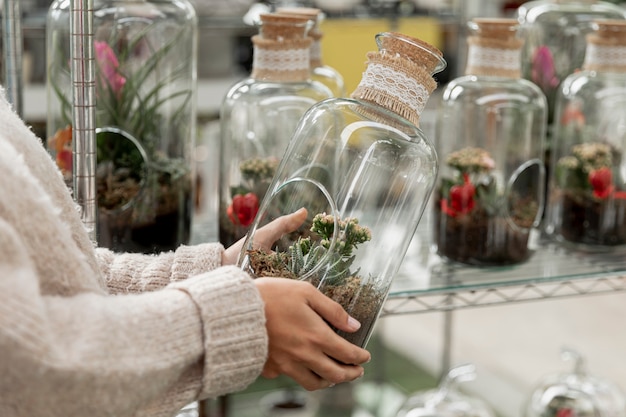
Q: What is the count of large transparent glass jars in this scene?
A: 7